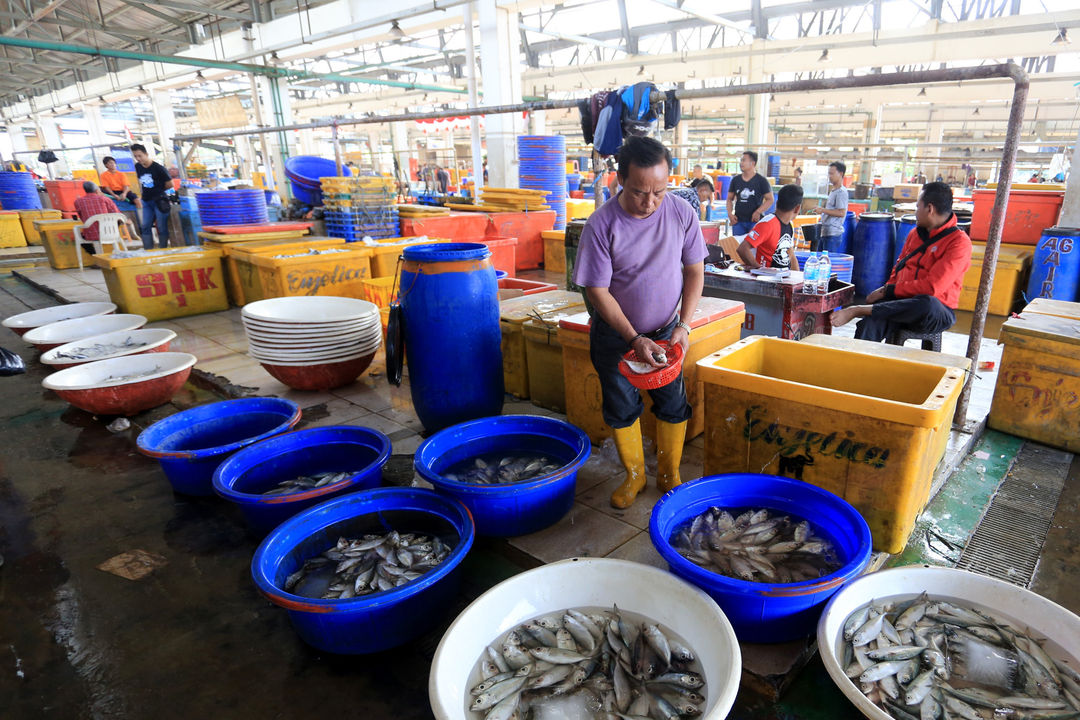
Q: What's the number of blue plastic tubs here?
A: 5